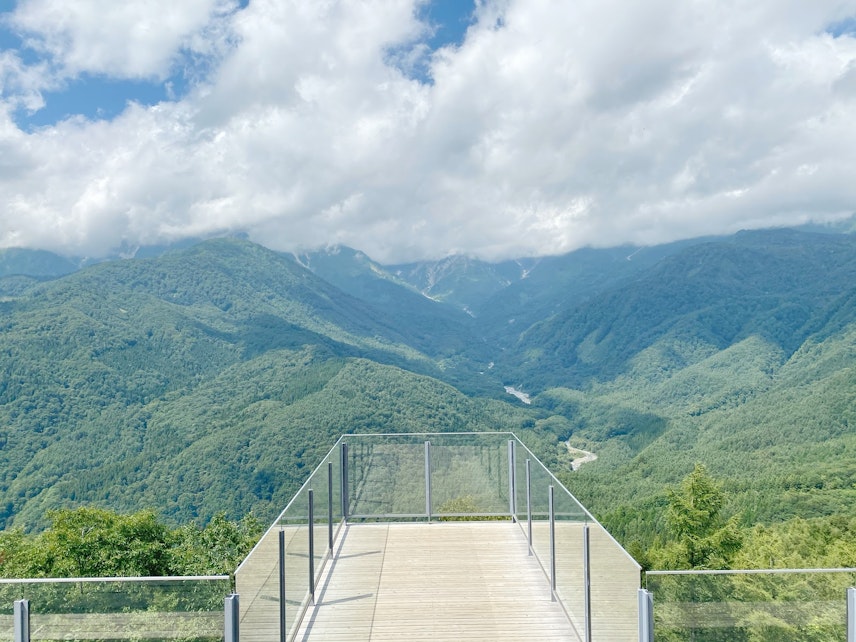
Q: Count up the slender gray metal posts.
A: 13